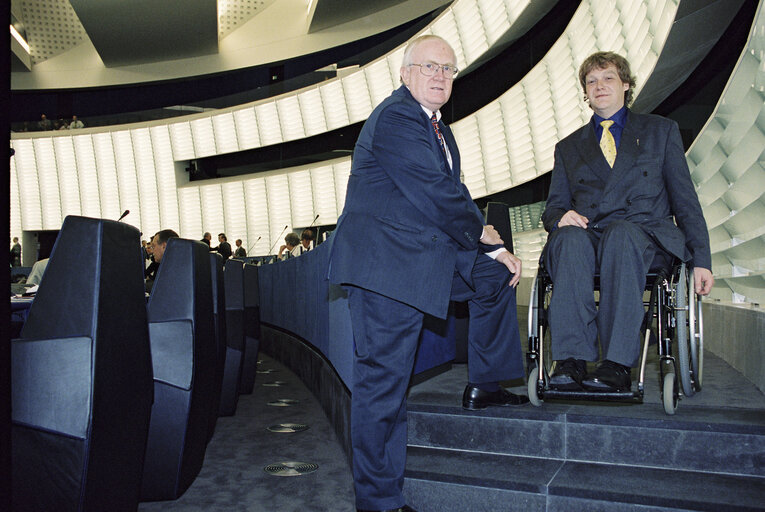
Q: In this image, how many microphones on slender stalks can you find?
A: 4